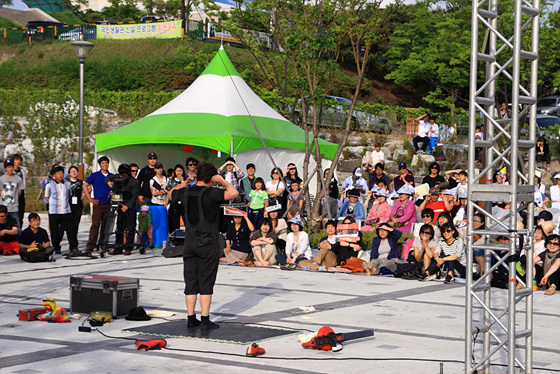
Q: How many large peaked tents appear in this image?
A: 1